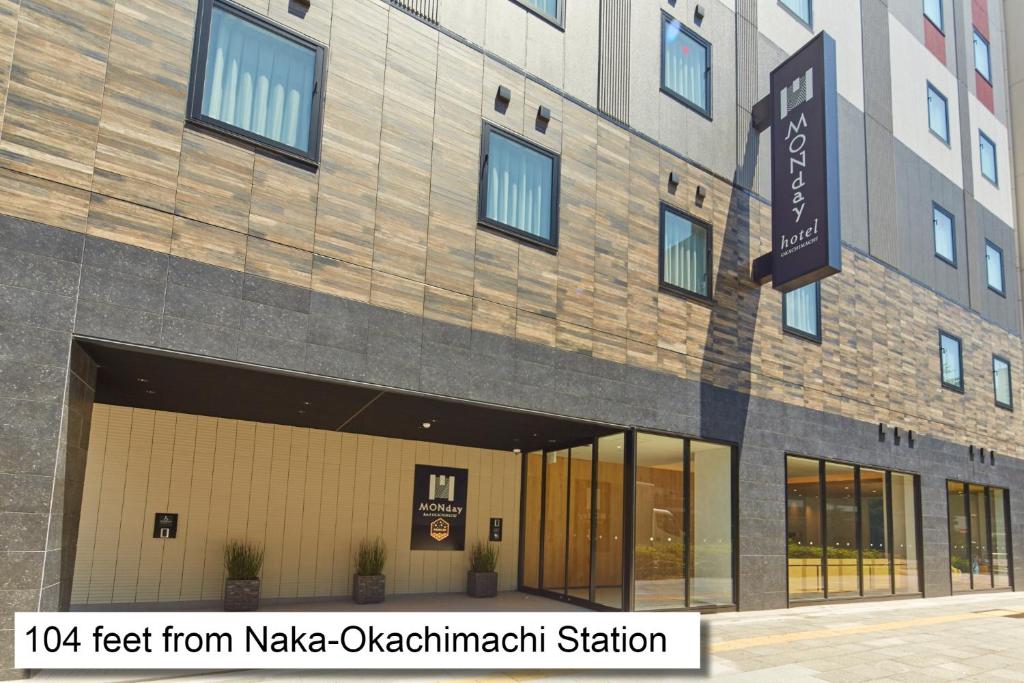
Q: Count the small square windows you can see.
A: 15